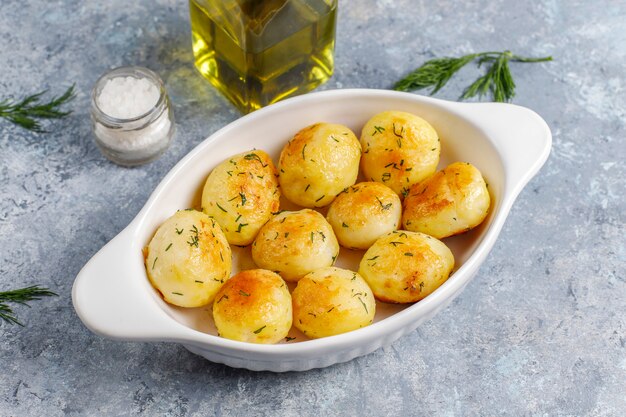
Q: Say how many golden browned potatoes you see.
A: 10